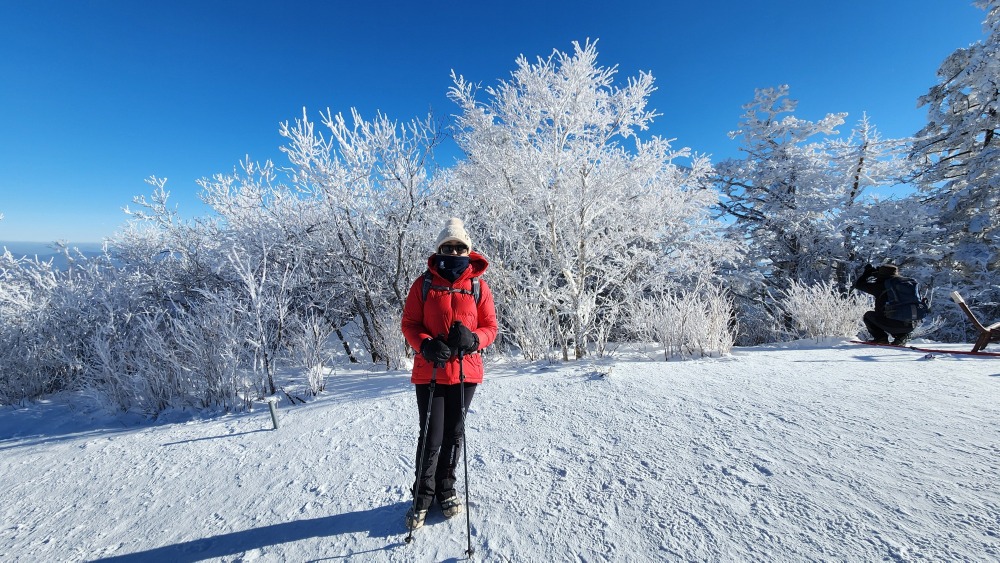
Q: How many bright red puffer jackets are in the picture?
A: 1